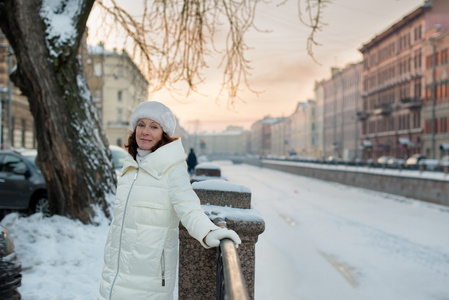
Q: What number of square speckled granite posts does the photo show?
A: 2